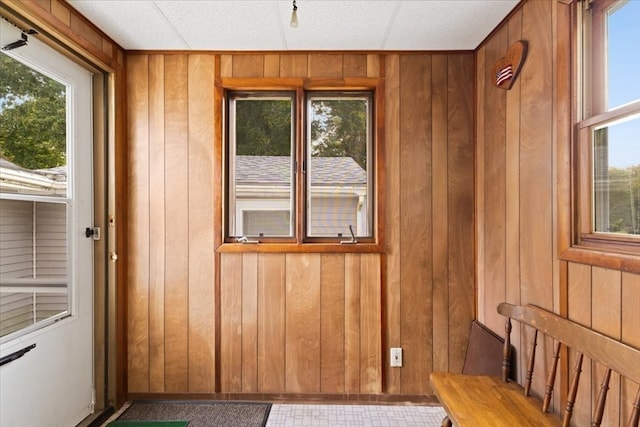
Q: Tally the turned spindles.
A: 6